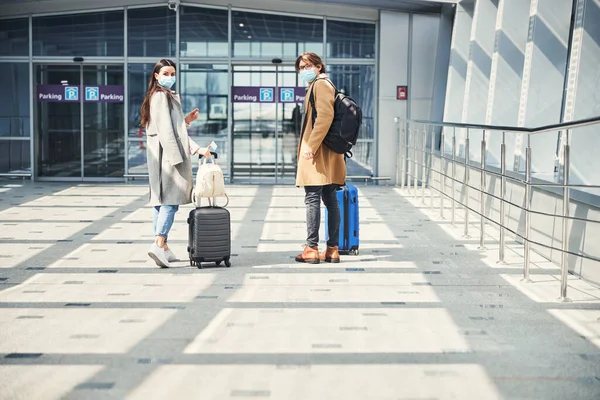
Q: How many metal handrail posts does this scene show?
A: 13